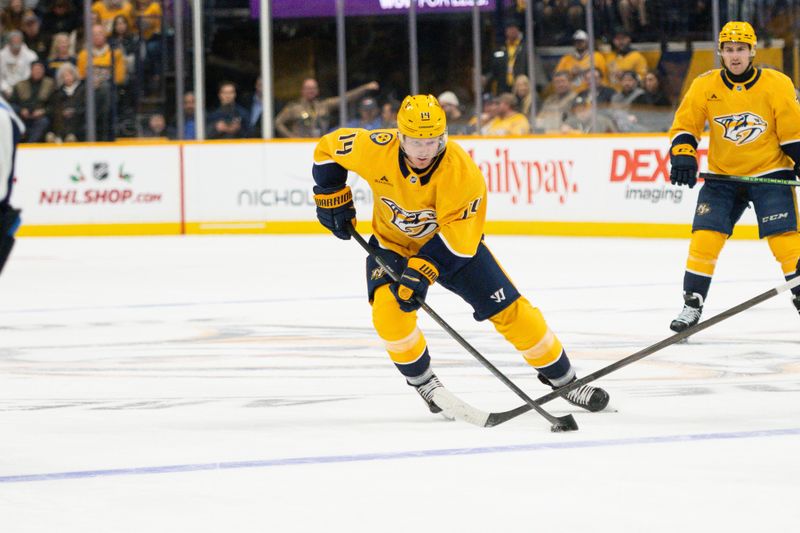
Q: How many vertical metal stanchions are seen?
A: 10